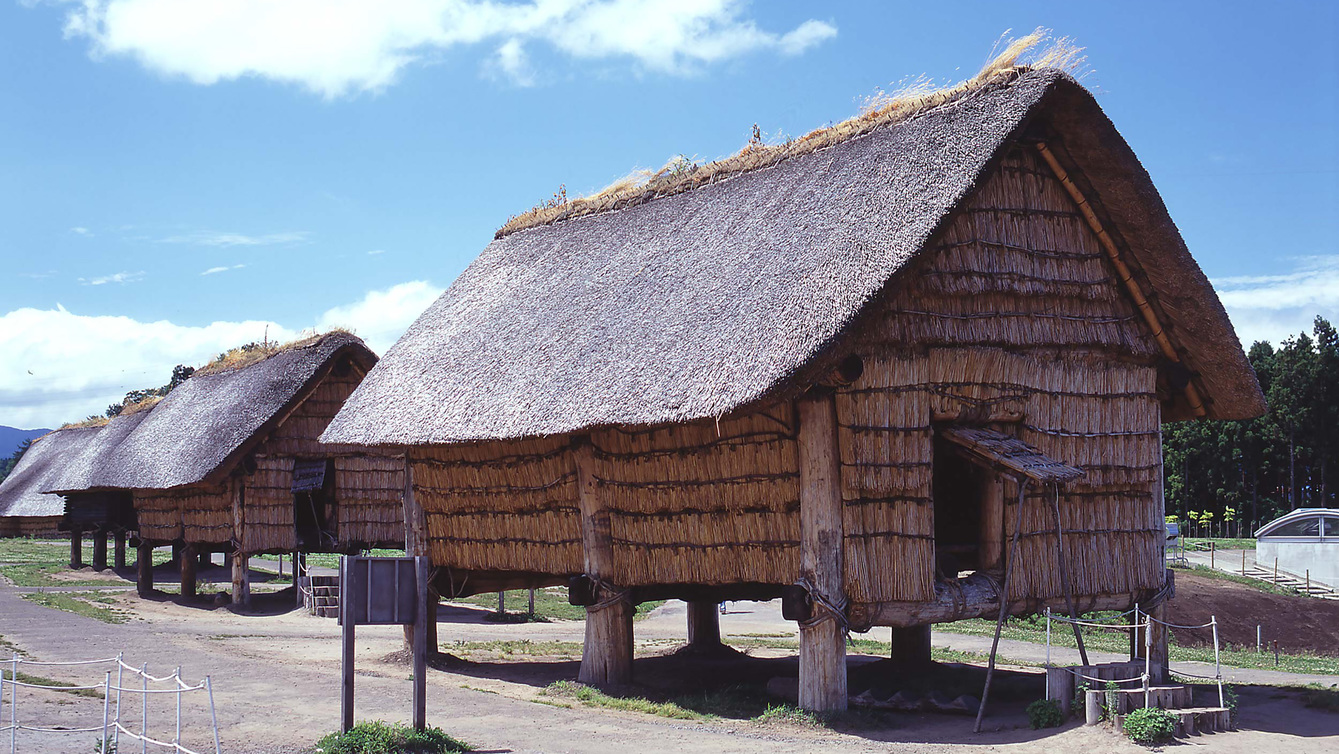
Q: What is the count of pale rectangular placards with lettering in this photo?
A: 0